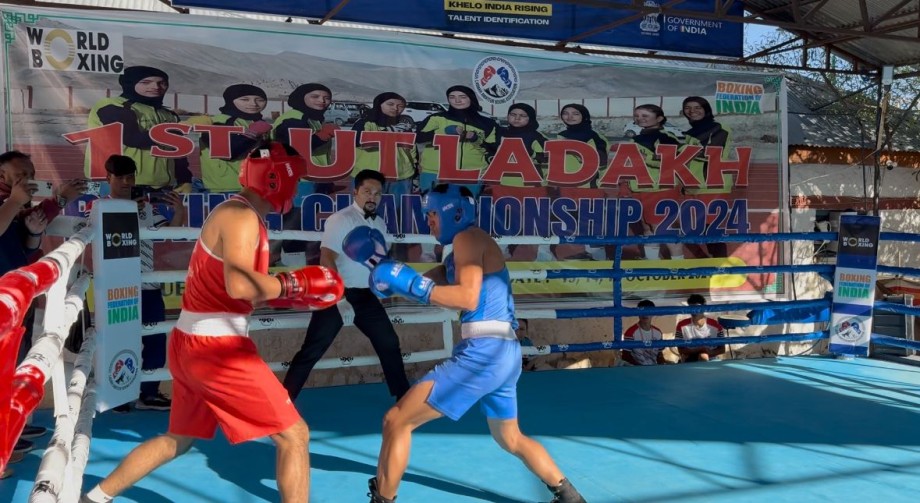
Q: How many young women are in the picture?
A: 9